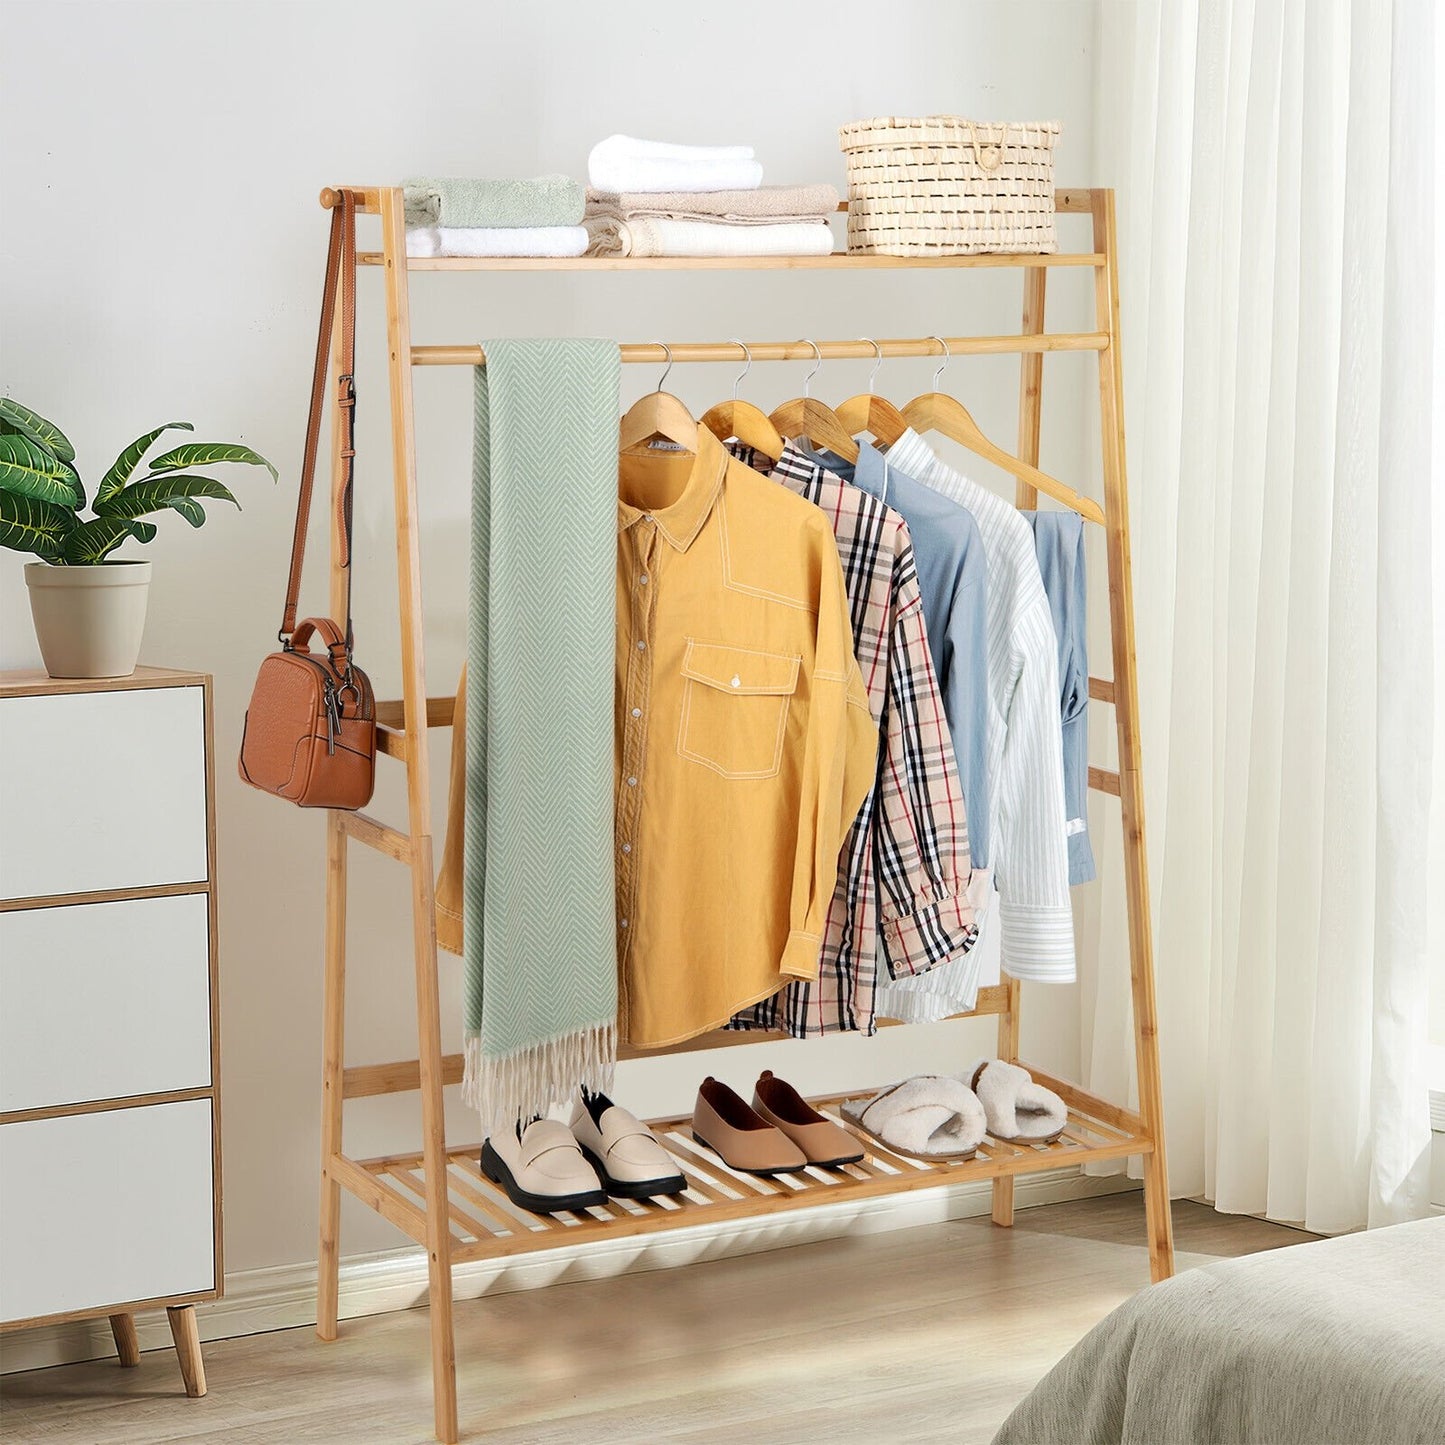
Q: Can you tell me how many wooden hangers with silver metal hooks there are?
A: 5